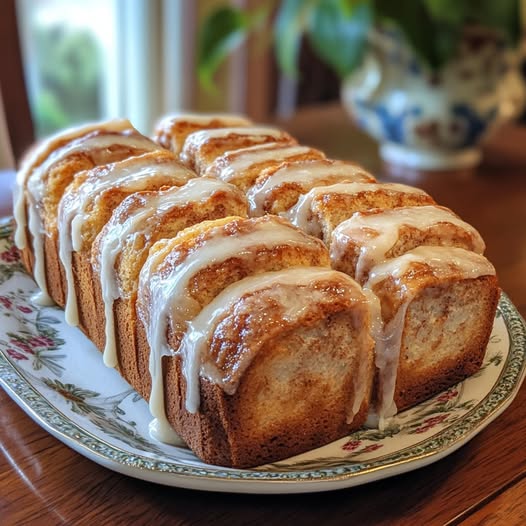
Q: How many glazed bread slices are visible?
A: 13